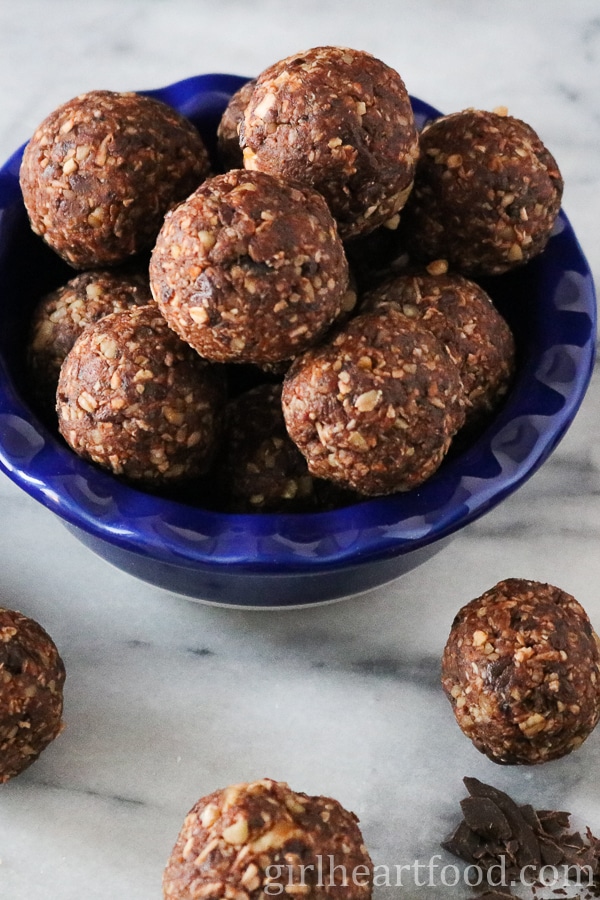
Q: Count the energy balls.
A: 13